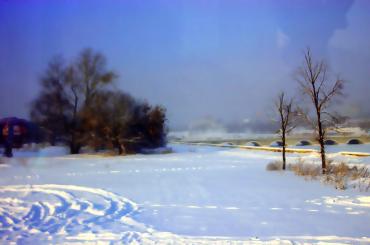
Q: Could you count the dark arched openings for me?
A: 6